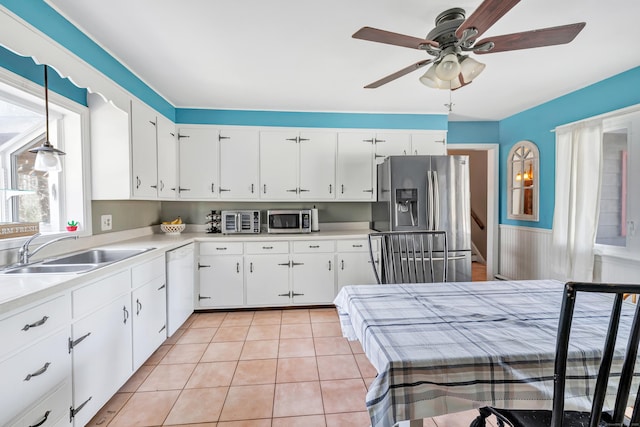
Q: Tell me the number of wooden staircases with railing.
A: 1